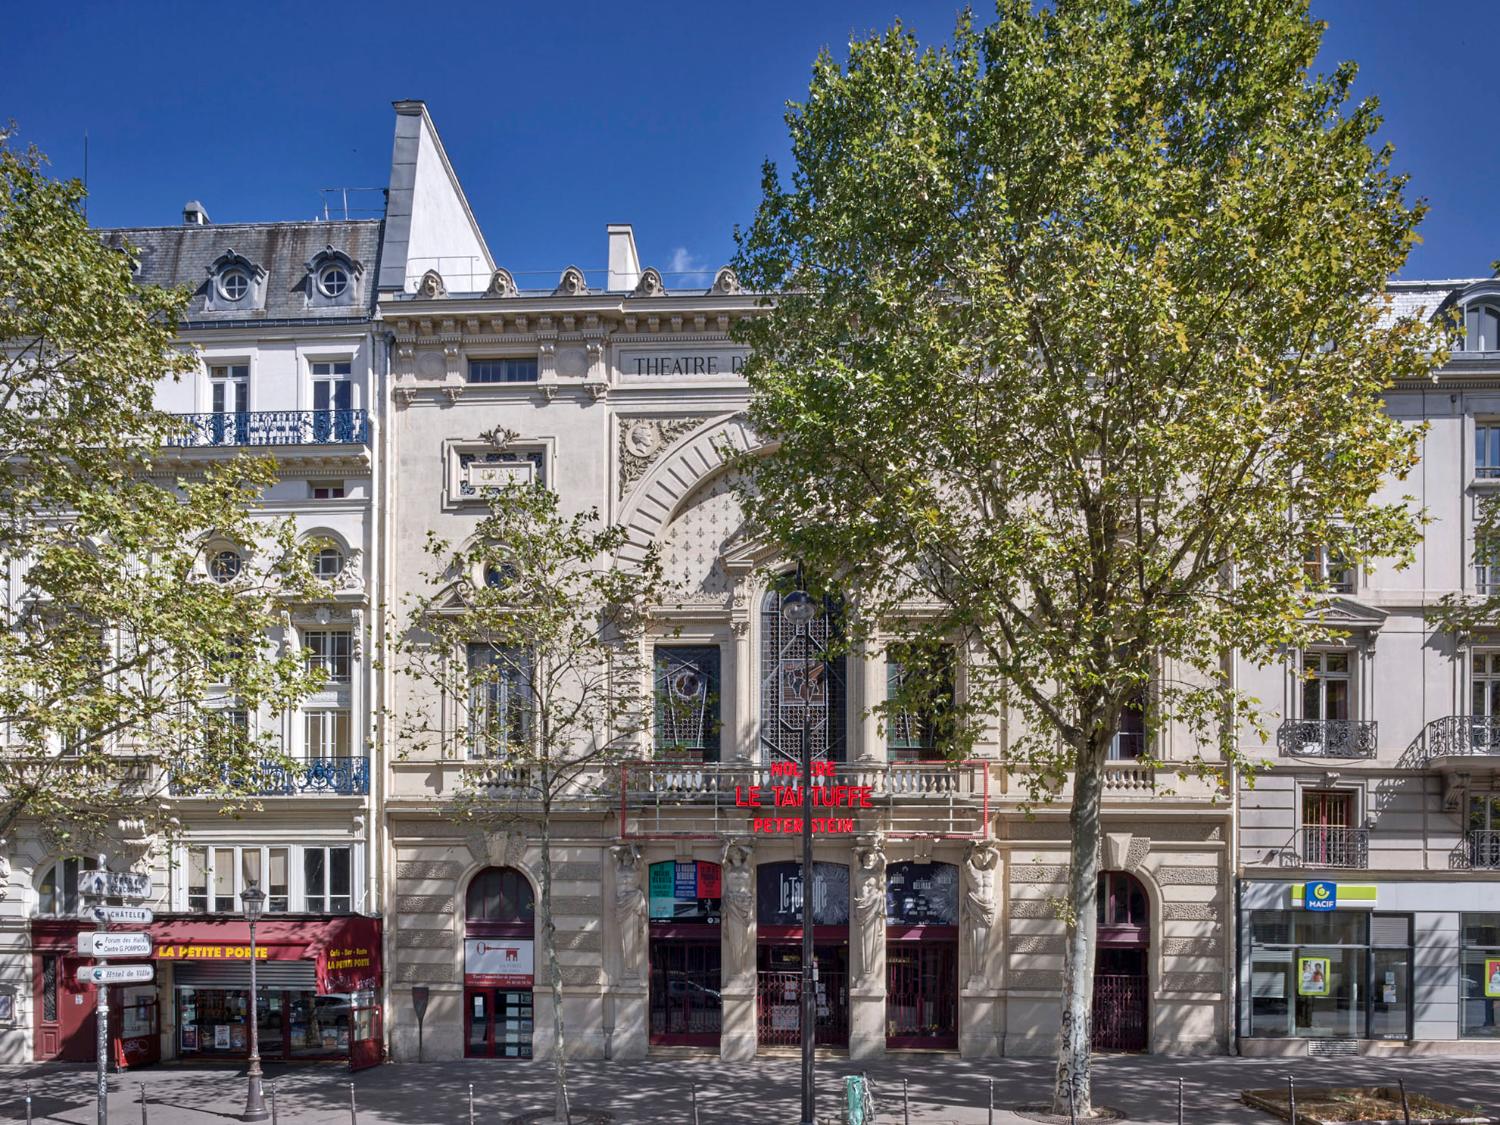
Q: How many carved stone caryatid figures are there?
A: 4